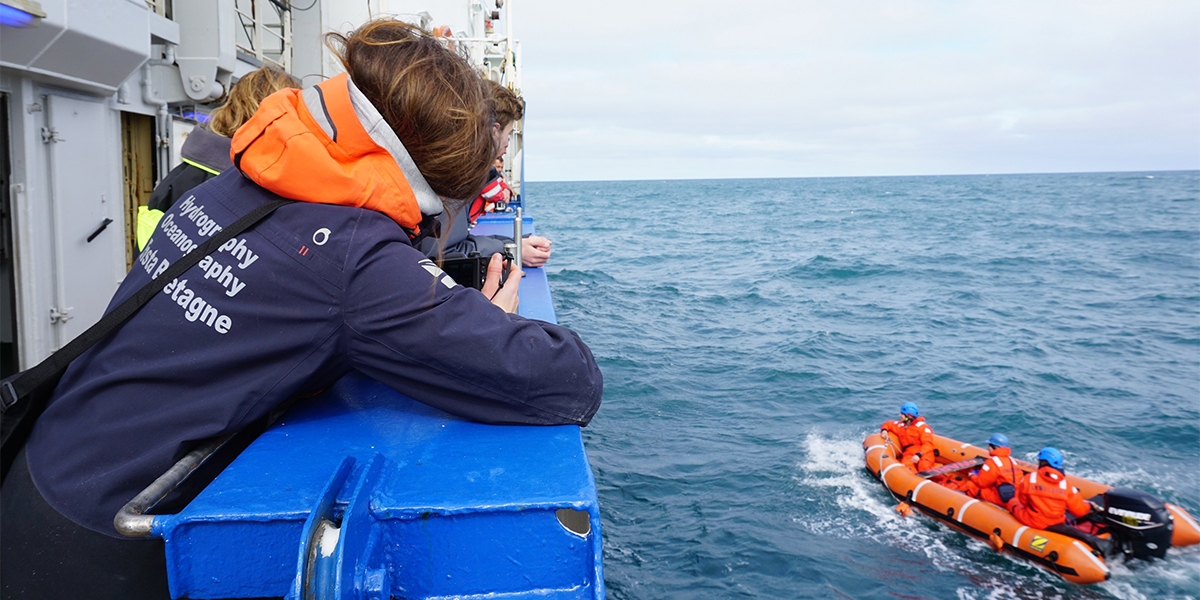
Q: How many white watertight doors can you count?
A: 1